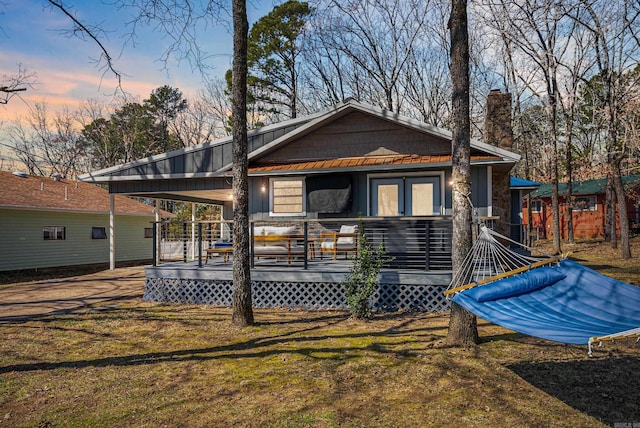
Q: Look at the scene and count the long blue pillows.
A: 1